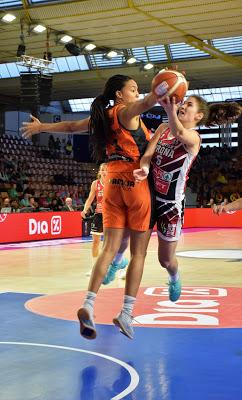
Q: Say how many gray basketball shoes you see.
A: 2